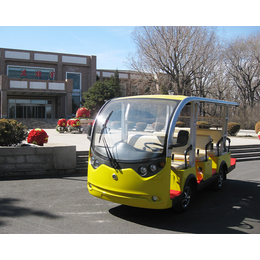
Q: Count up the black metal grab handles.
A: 4